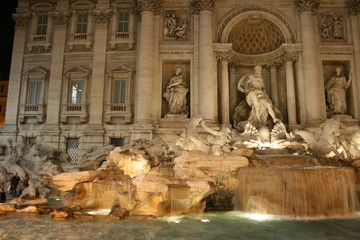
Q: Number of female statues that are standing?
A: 2